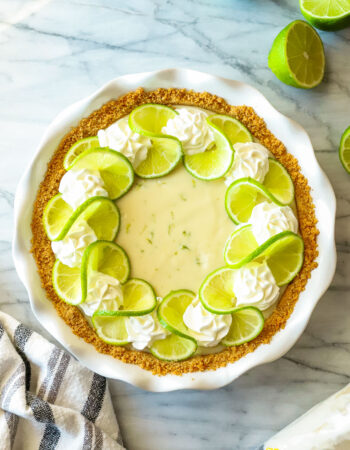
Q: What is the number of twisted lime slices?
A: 10